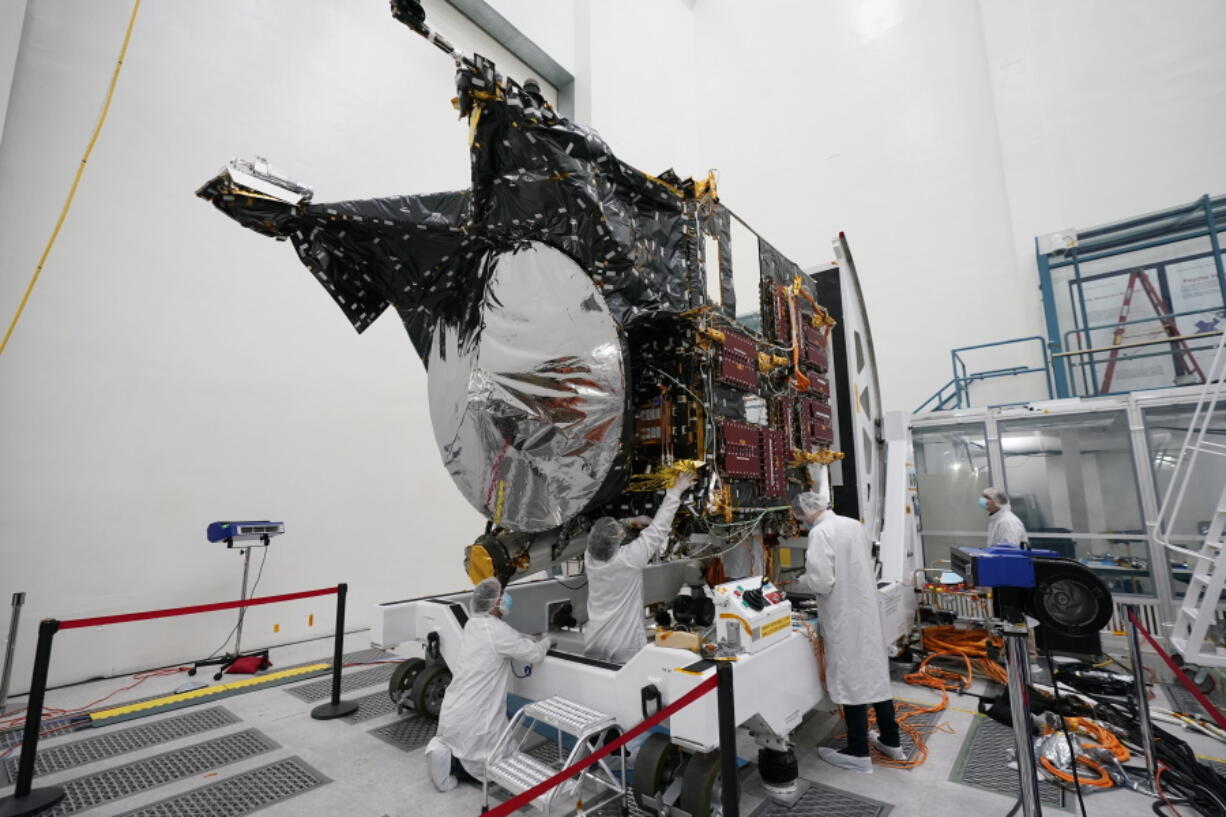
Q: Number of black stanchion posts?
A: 3